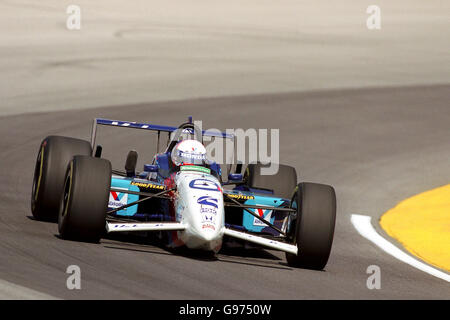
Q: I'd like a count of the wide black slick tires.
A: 4